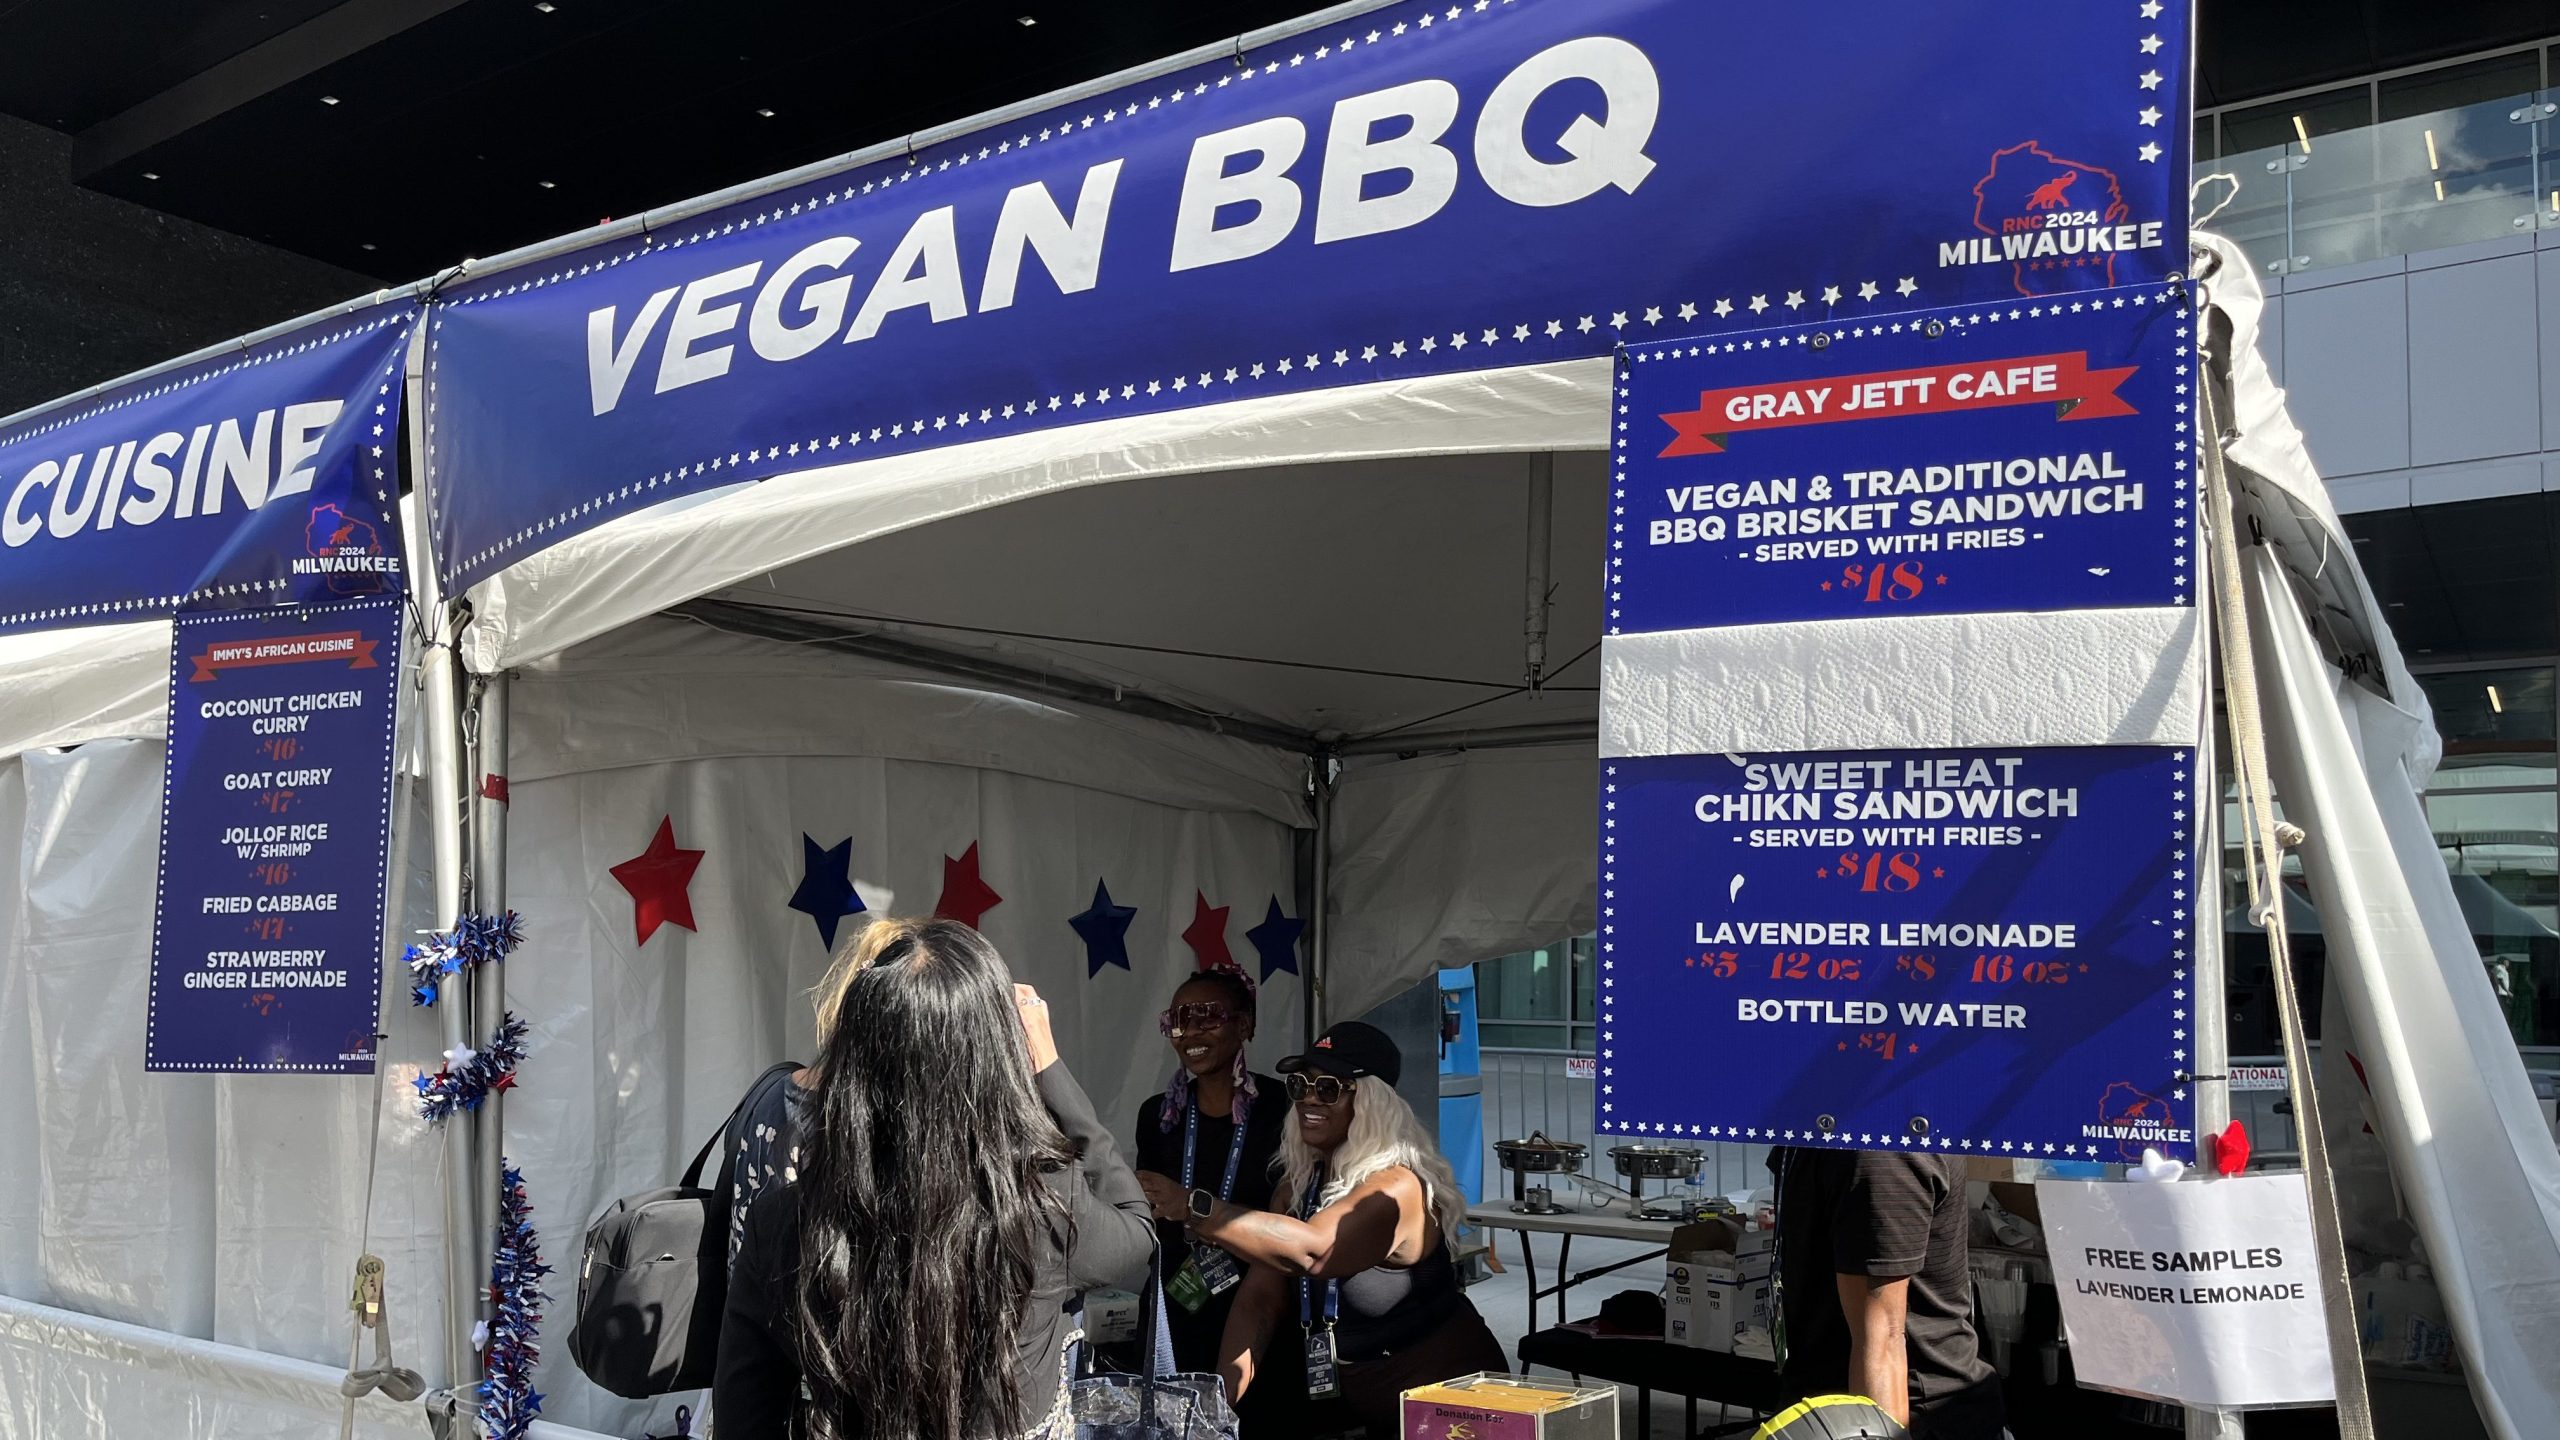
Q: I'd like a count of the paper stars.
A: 6